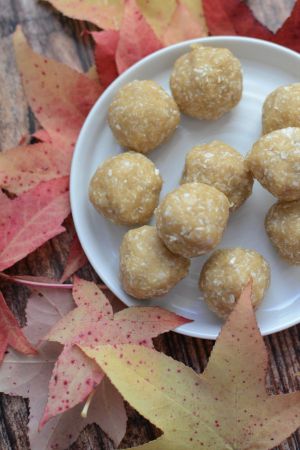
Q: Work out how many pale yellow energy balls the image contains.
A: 10